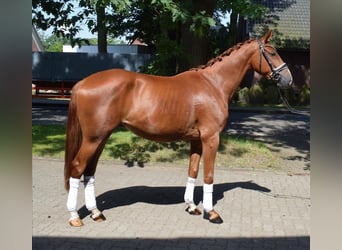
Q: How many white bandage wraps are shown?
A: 4